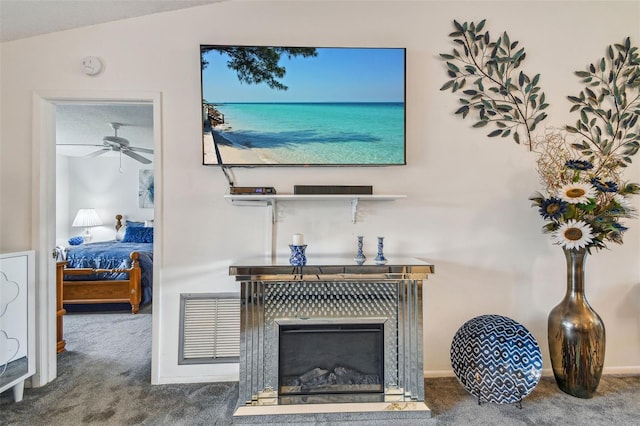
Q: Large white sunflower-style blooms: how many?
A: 2